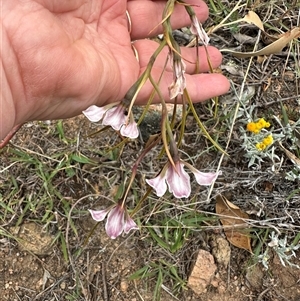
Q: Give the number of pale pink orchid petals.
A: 9